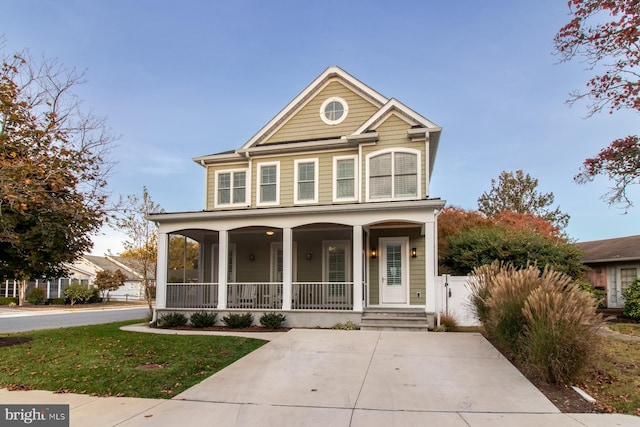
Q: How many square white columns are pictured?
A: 5